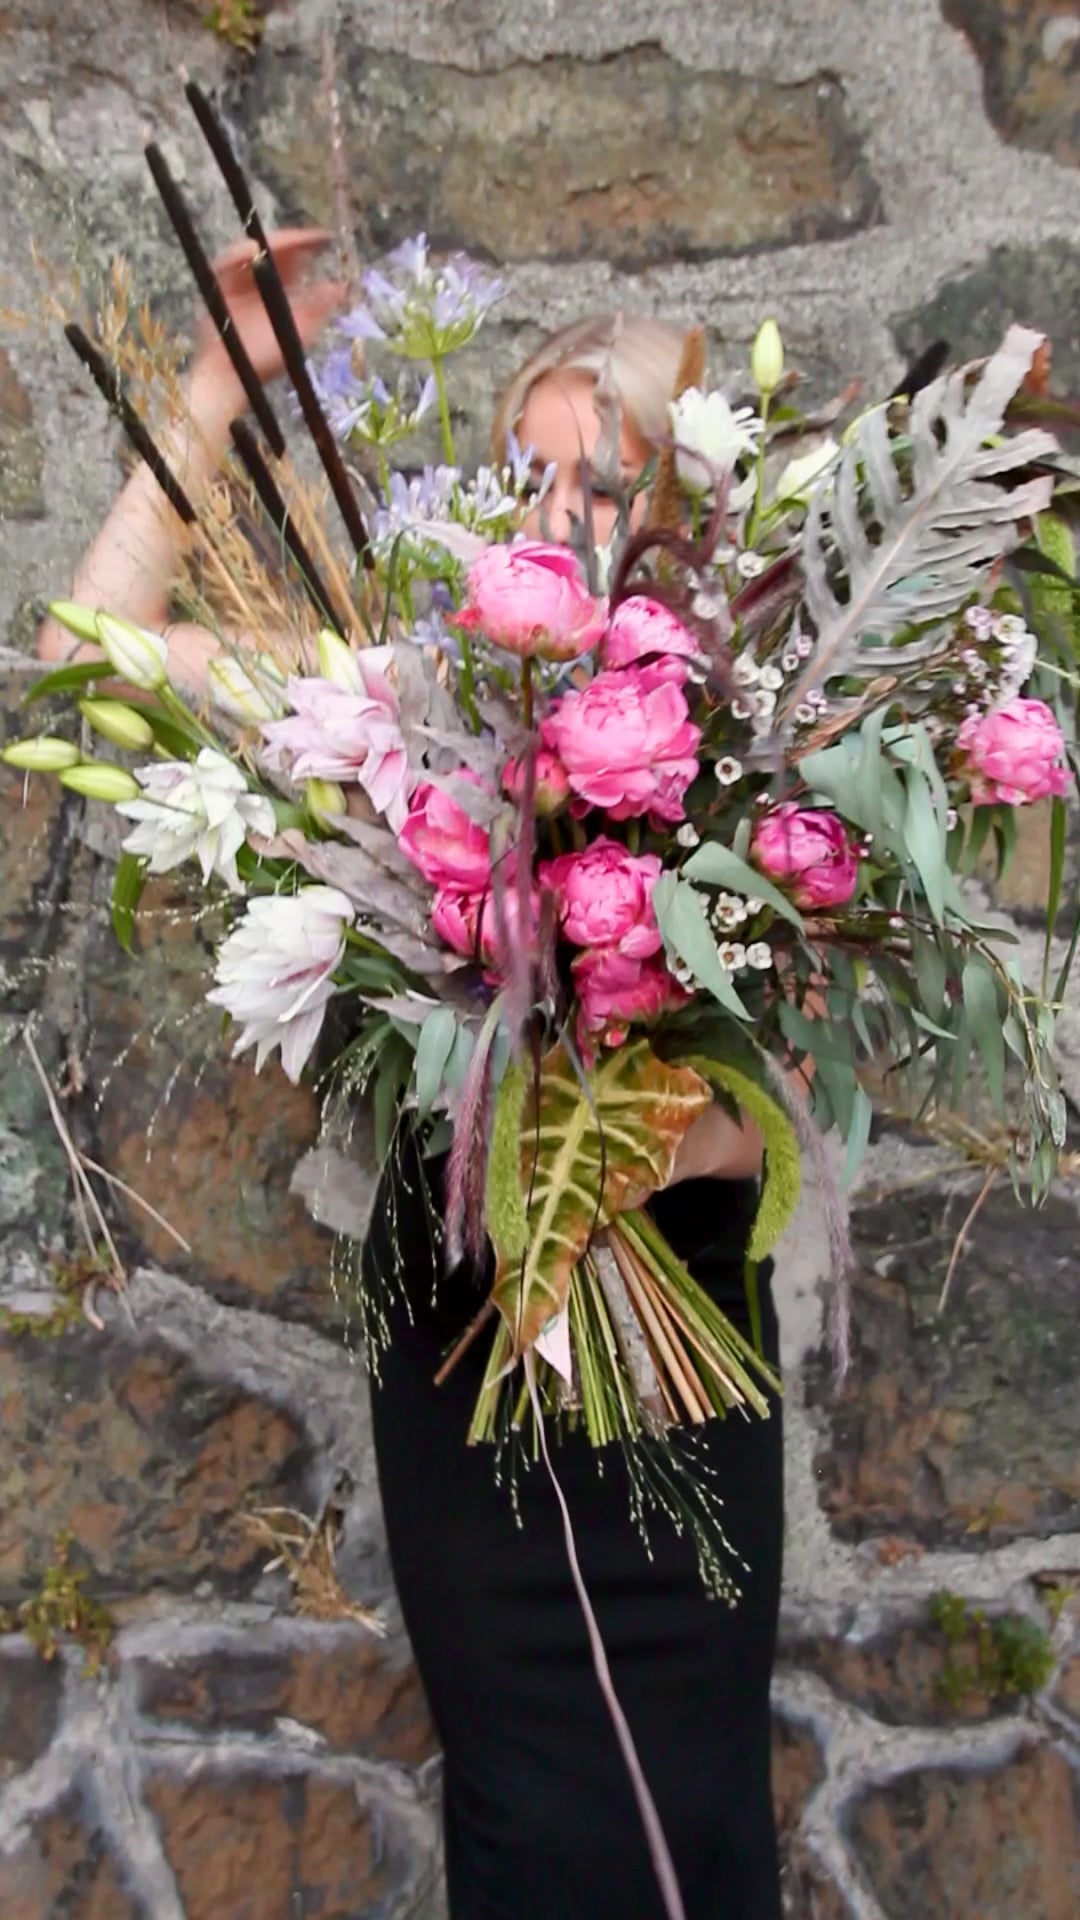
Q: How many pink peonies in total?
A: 10